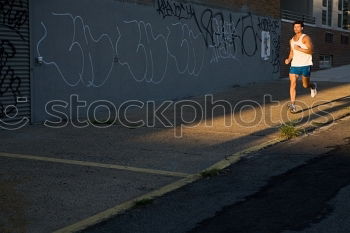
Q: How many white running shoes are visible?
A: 2